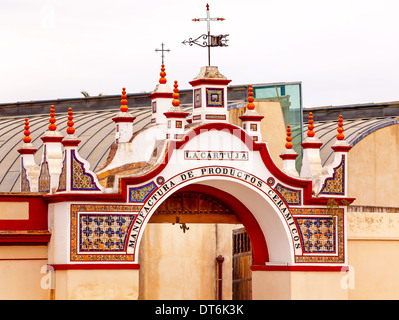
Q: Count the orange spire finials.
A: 10